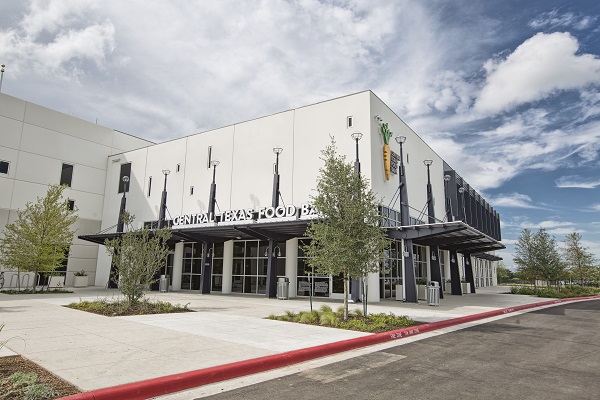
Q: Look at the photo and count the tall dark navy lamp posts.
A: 9